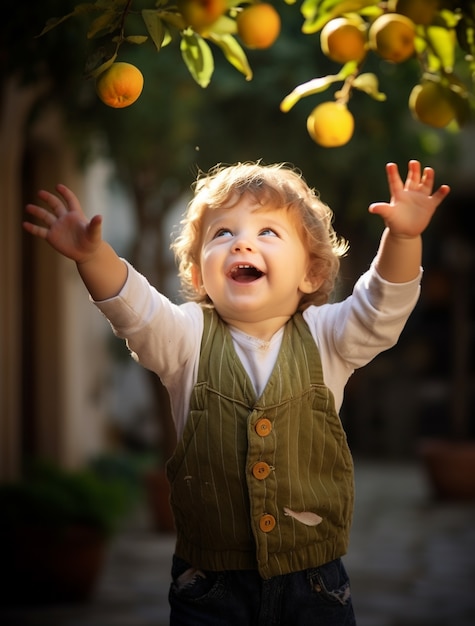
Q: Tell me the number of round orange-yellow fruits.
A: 8